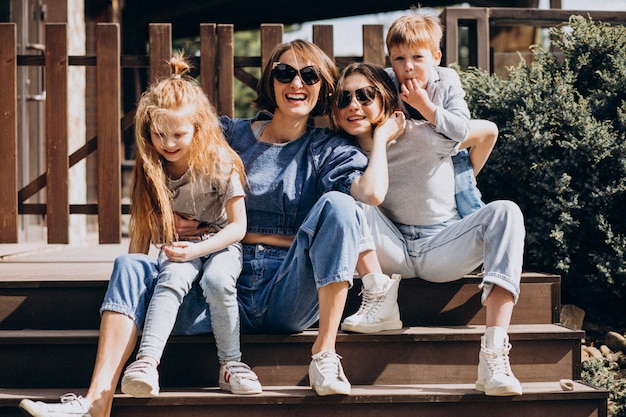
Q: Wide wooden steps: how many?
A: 3